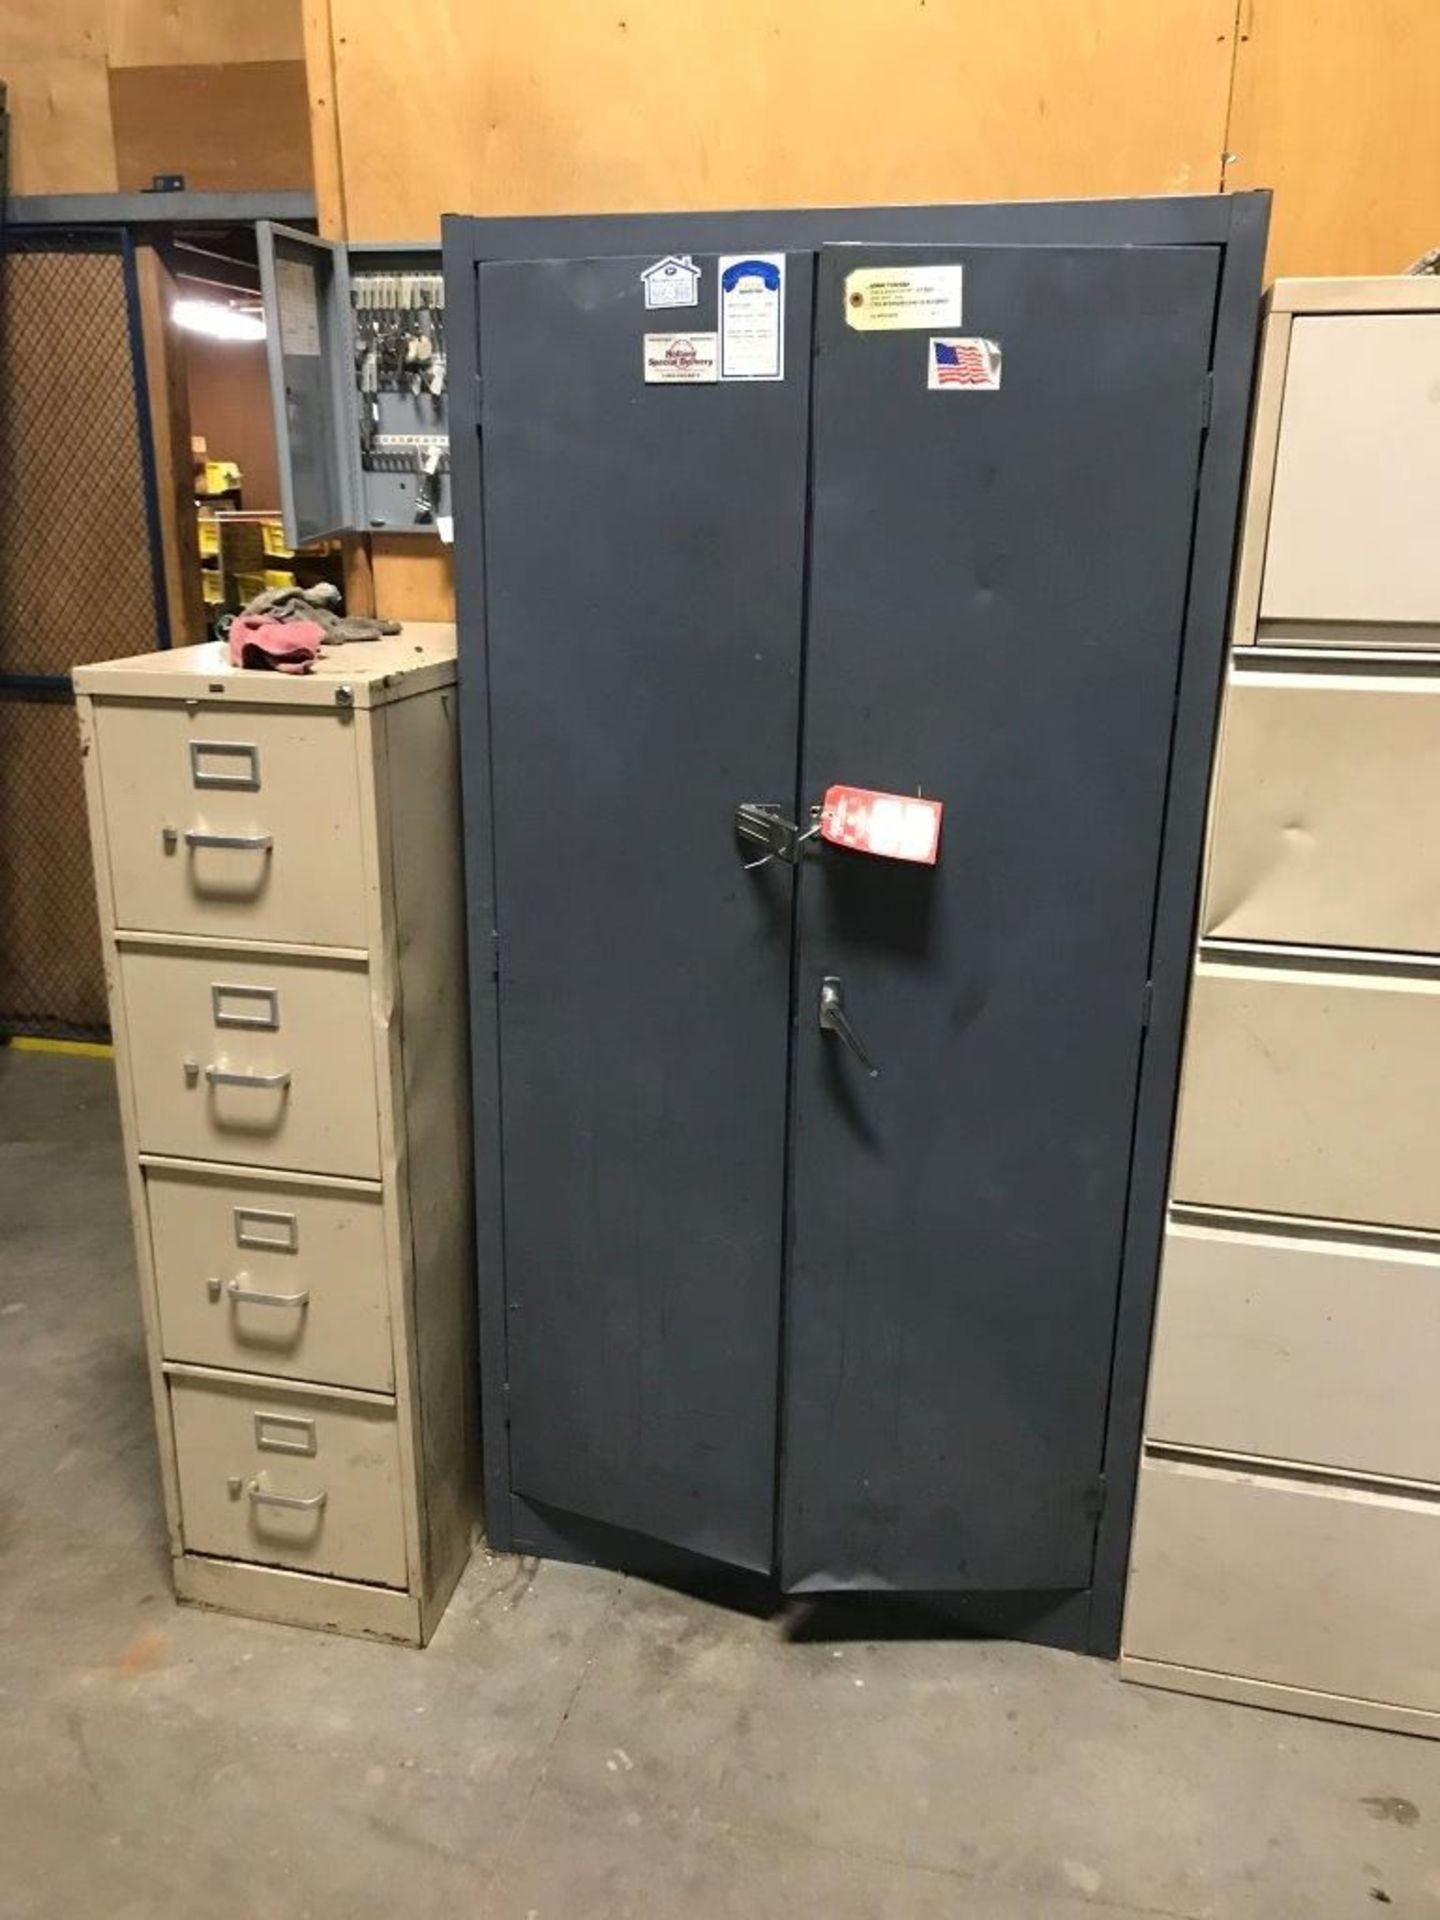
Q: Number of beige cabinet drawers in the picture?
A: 9